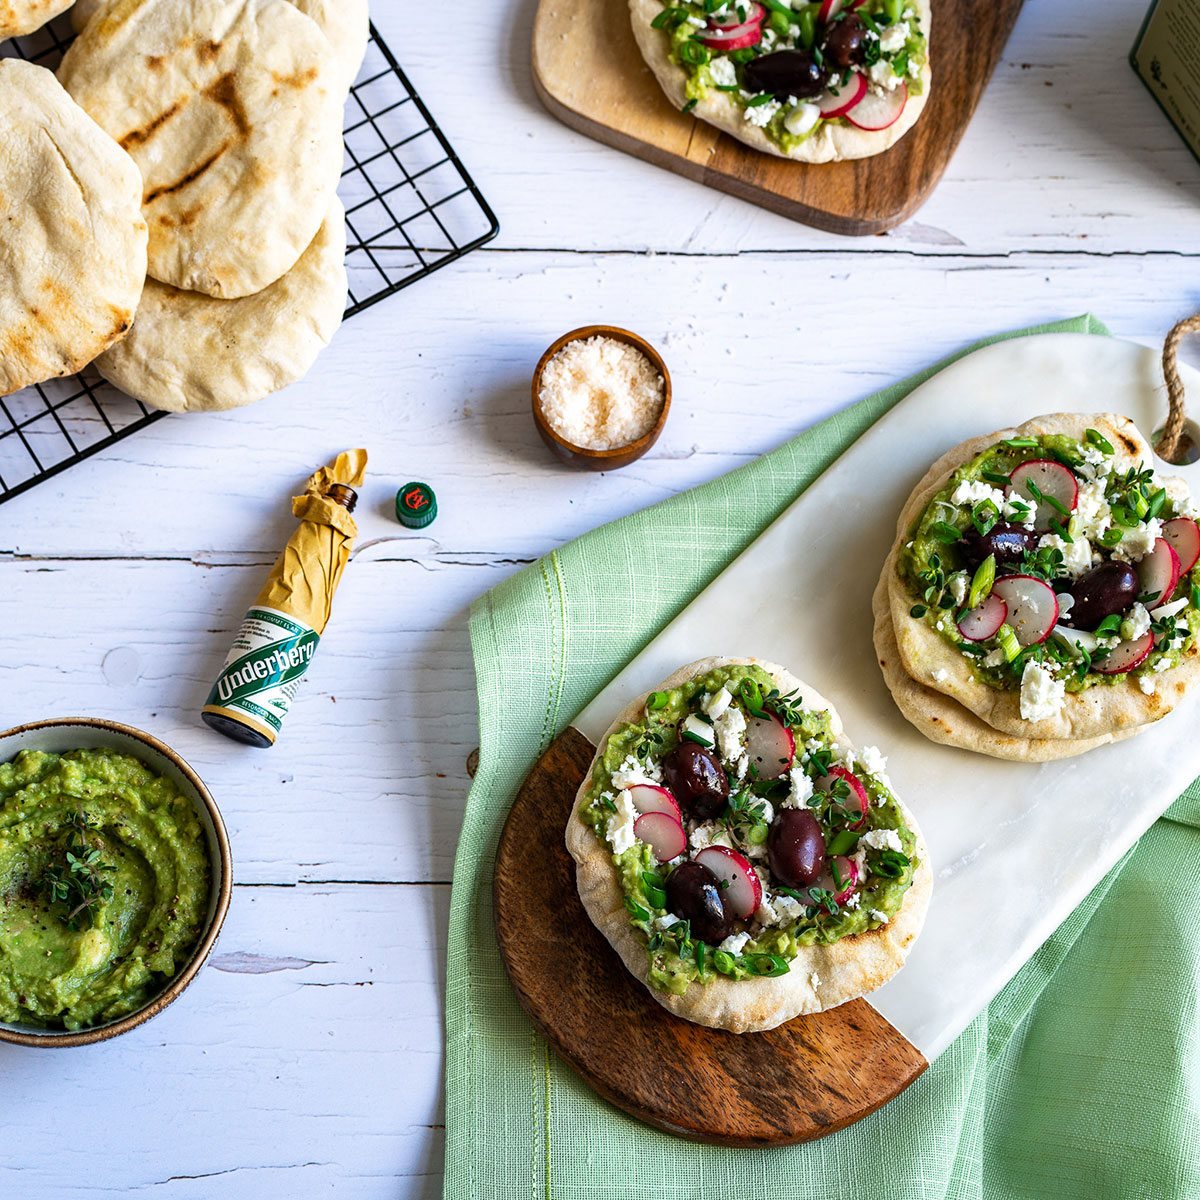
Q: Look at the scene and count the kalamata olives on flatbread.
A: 7